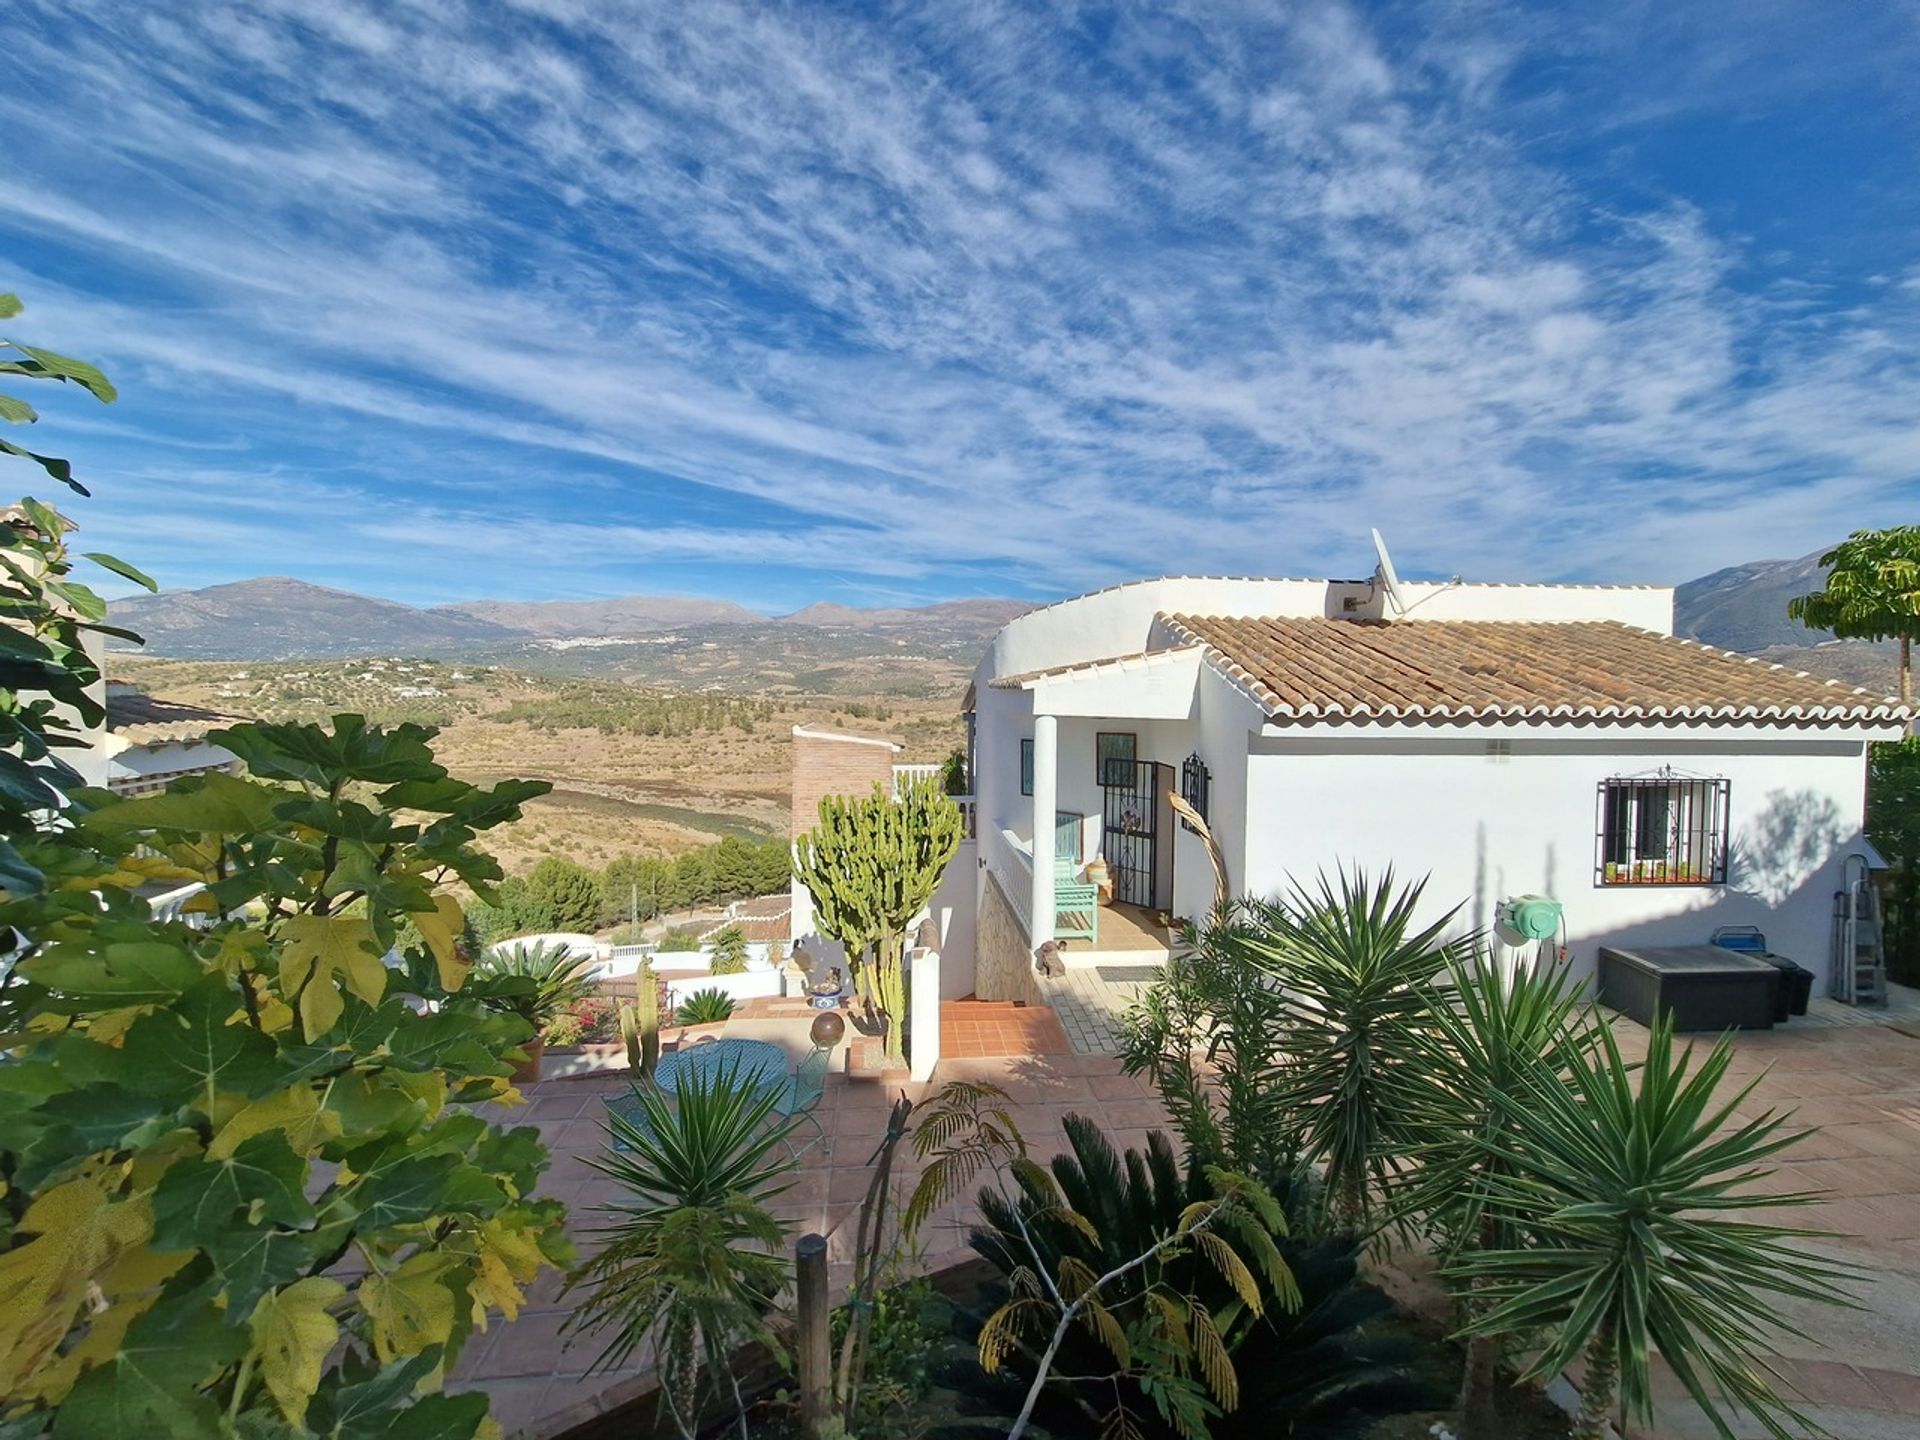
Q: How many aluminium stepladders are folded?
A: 2